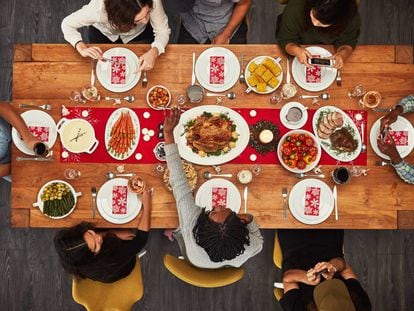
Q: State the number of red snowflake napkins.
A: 8